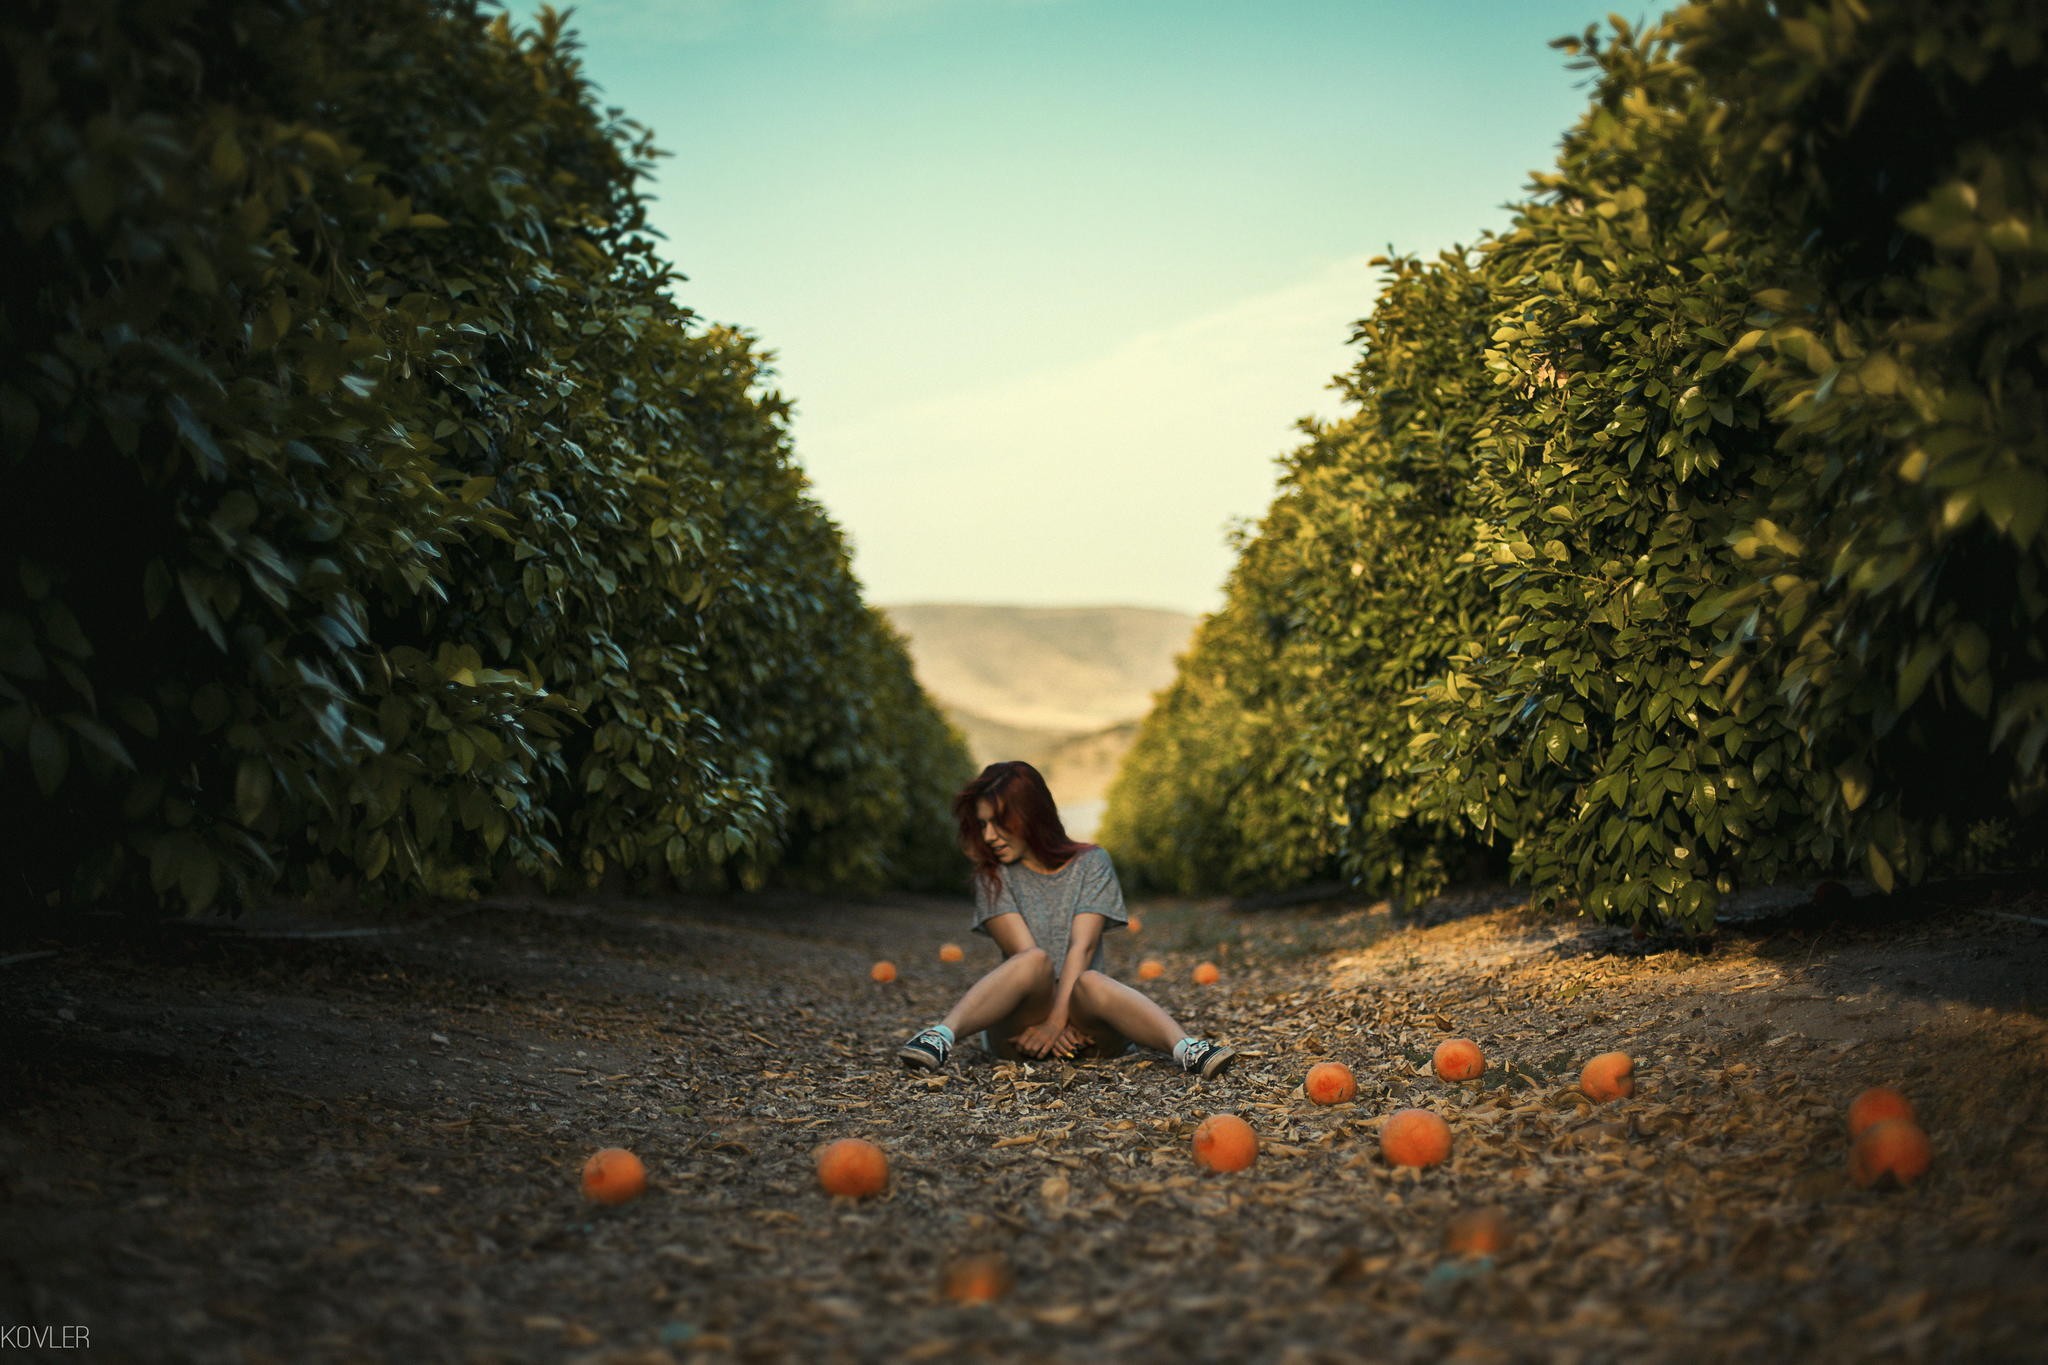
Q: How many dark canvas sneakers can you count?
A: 2